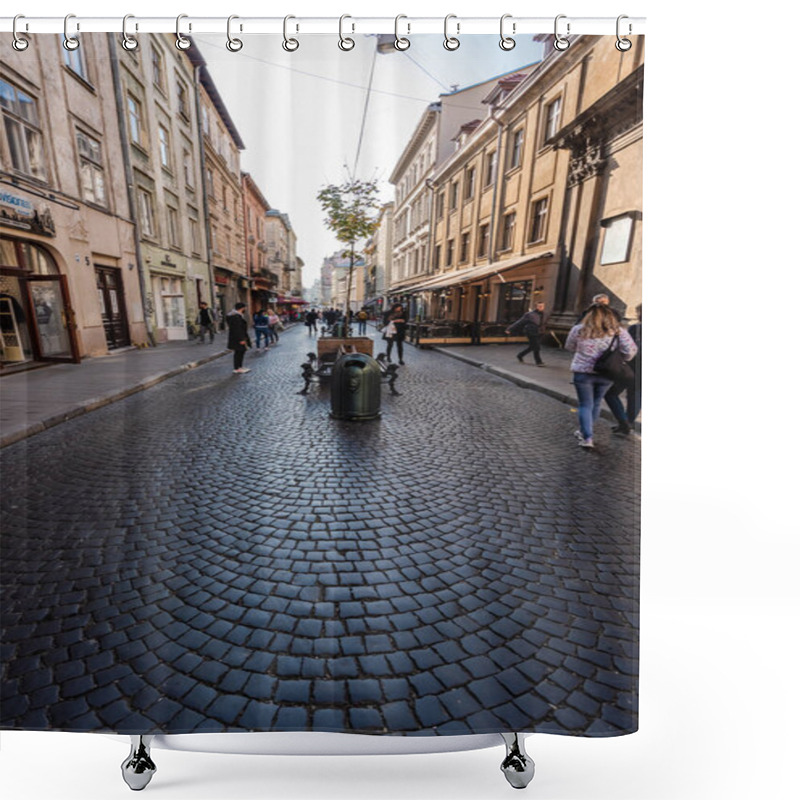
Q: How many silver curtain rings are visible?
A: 12